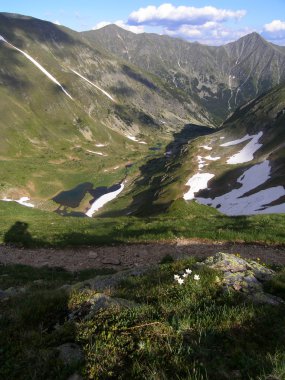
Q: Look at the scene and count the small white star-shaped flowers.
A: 5